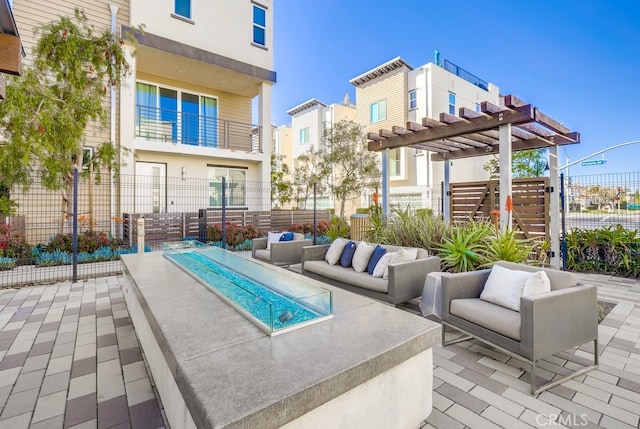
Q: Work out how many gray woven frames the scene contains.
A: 3